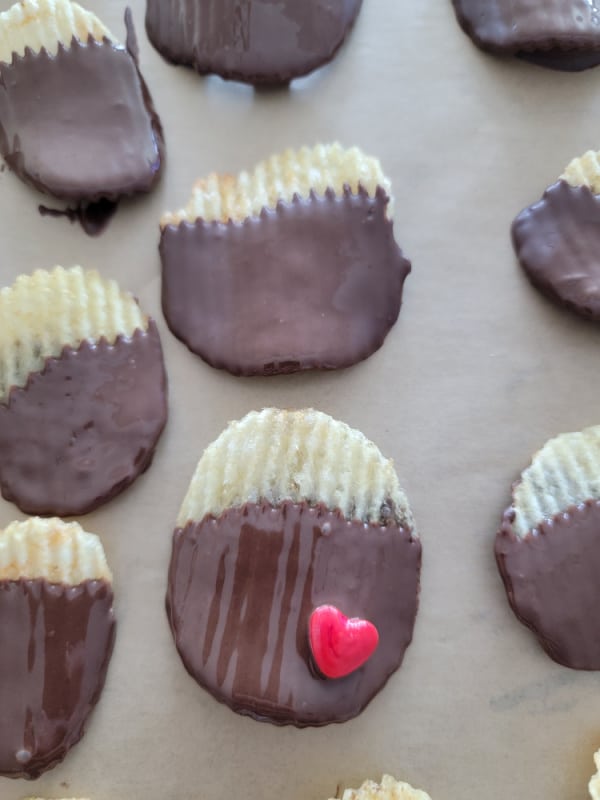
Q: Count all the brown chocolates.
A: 9